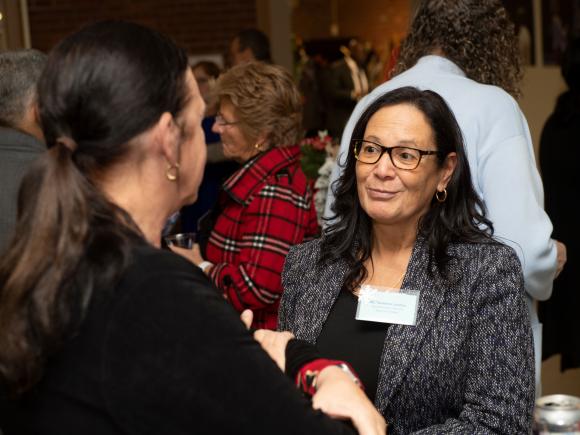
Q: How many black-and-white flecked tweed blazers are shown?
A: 1